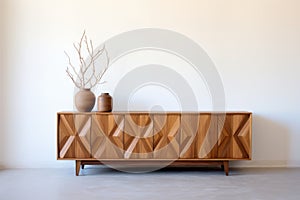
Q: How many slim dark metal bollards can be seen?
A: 0